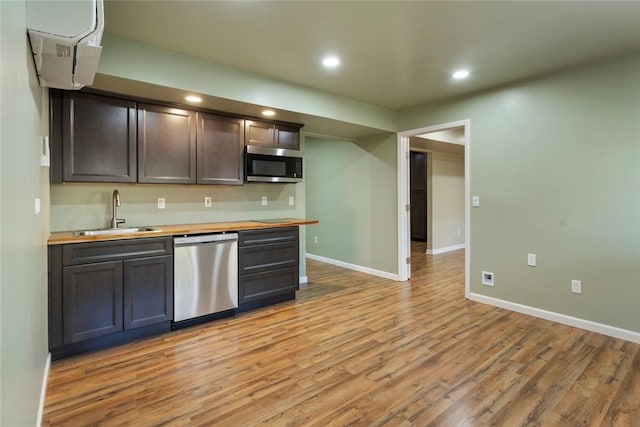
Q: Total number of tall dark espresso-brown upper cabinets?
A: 3